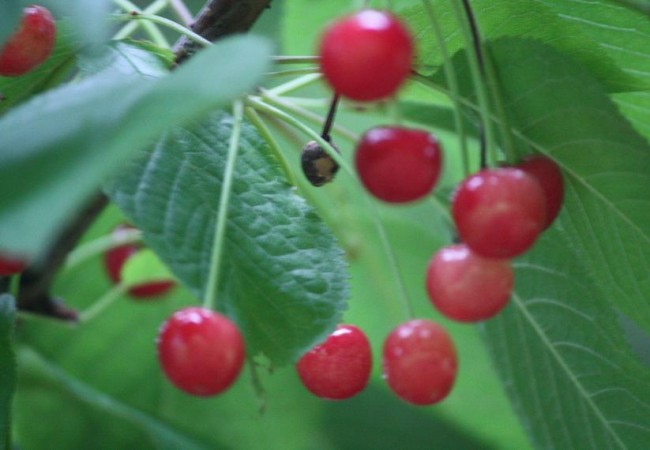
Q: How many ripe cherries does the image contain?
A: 11